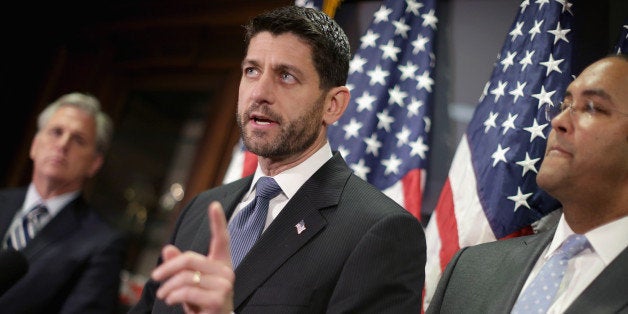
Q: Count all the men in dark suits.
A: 3